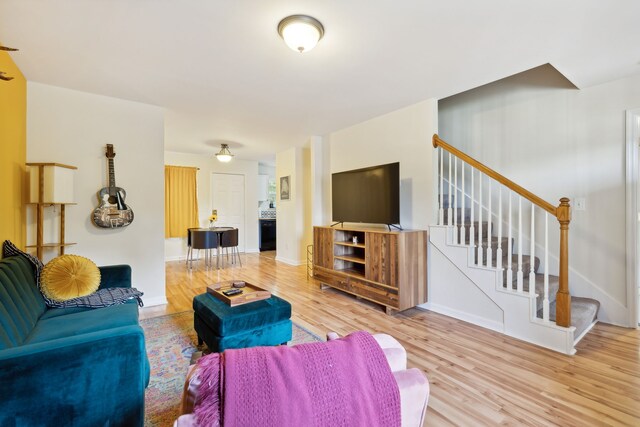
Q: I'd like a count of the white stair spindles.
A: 12